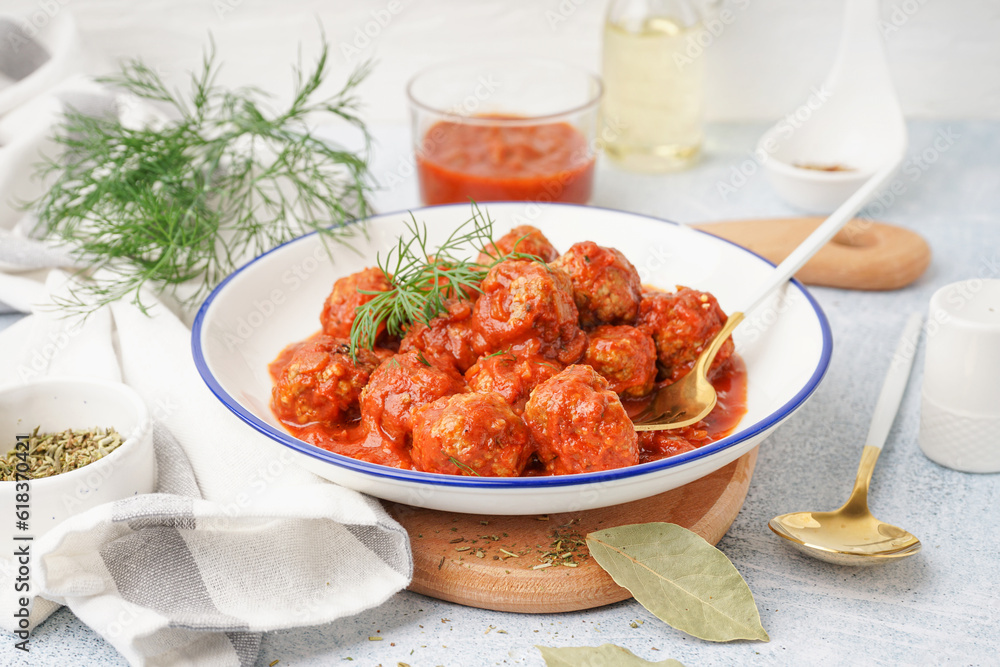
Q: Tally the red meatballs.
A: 13